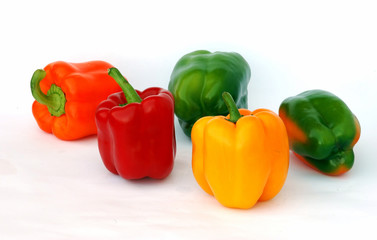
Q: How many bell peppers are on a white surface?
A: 5